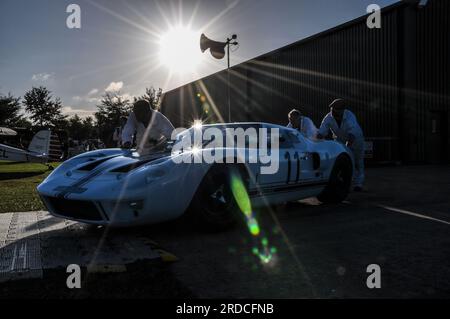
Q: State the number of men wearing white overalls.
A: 3